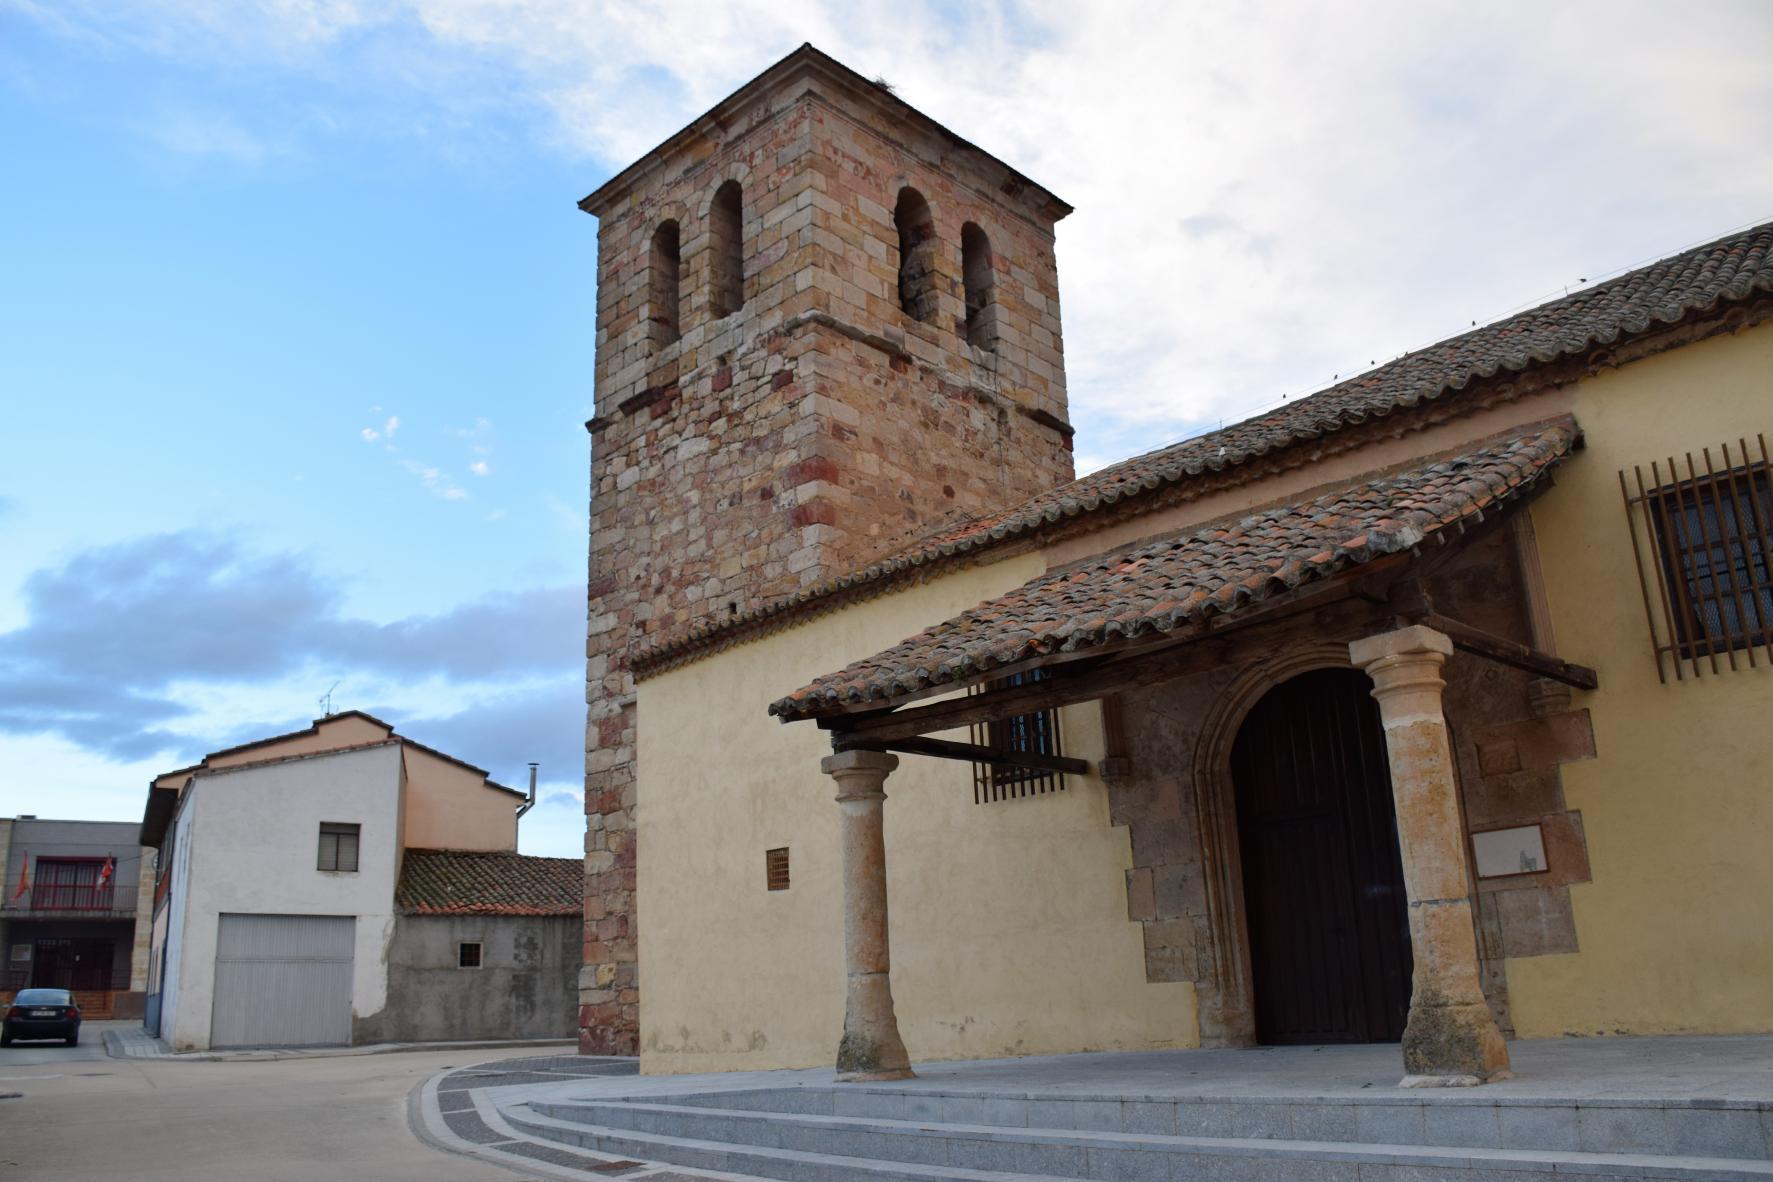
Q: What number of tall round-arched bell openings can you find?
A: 4